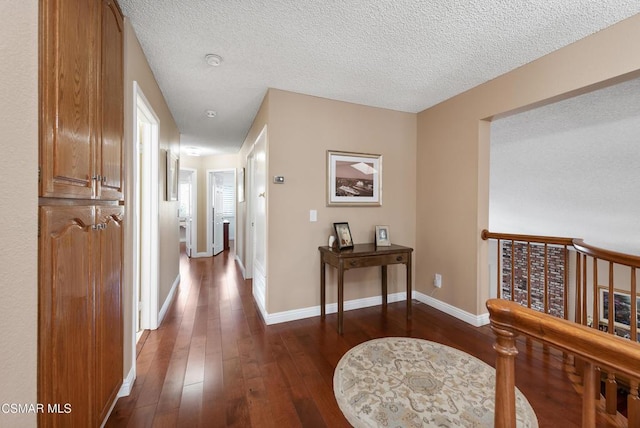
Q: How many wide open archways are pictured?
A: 1